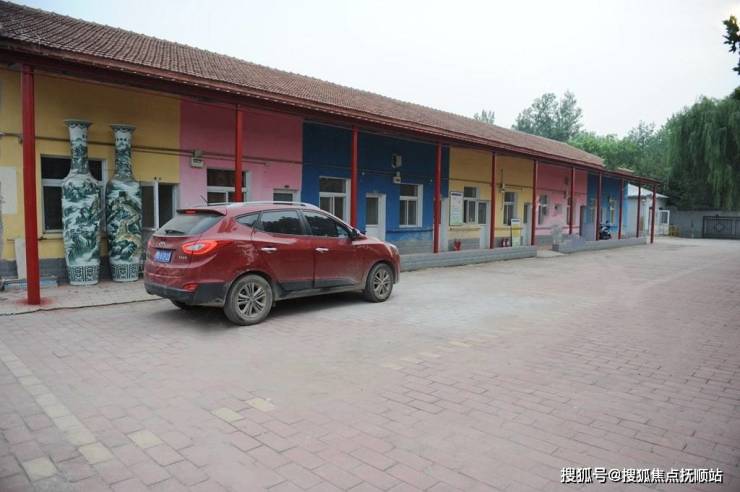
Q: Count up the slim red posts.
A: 11